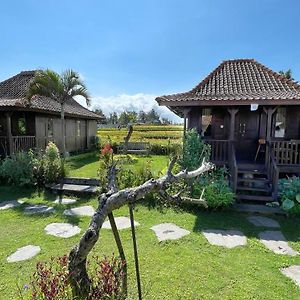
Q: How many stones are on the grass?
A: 12